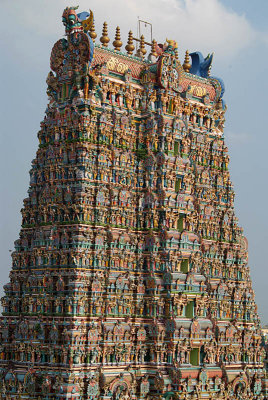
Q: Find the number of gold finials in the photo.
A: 8